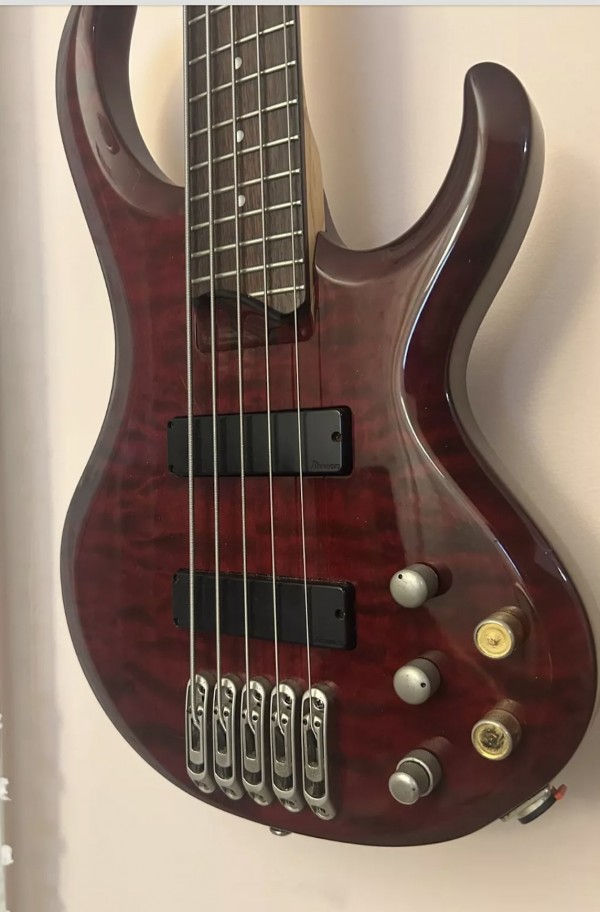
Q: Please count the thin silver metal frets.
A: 10